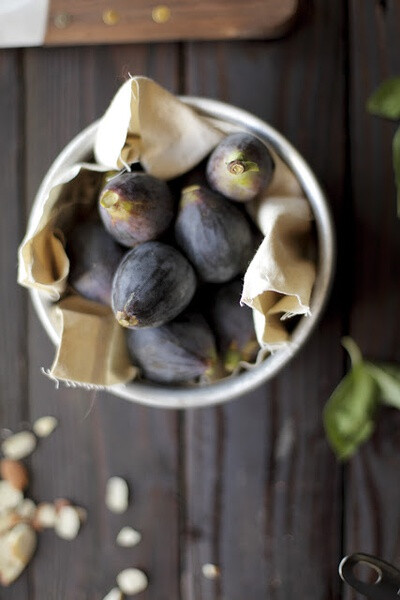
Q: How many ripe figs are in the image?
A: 7